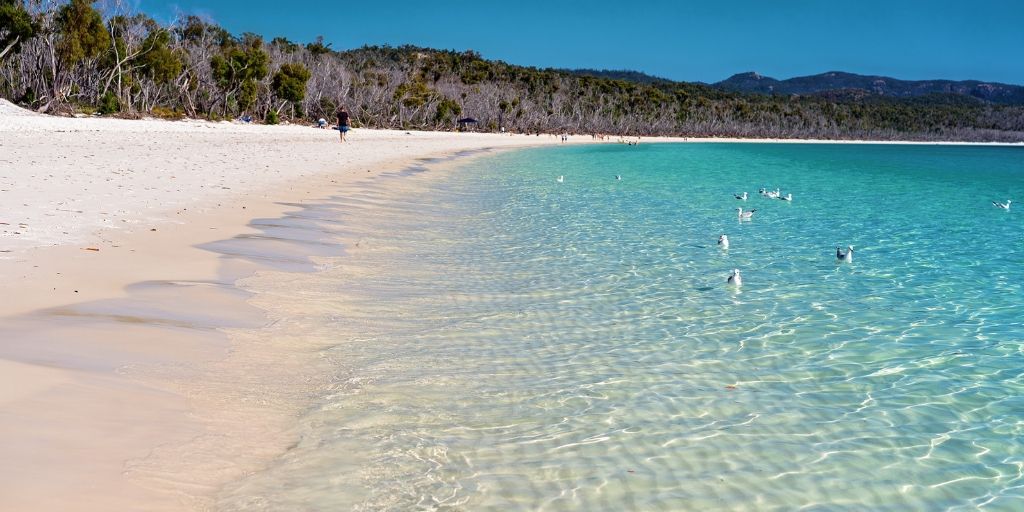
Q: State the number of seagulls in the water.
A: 11